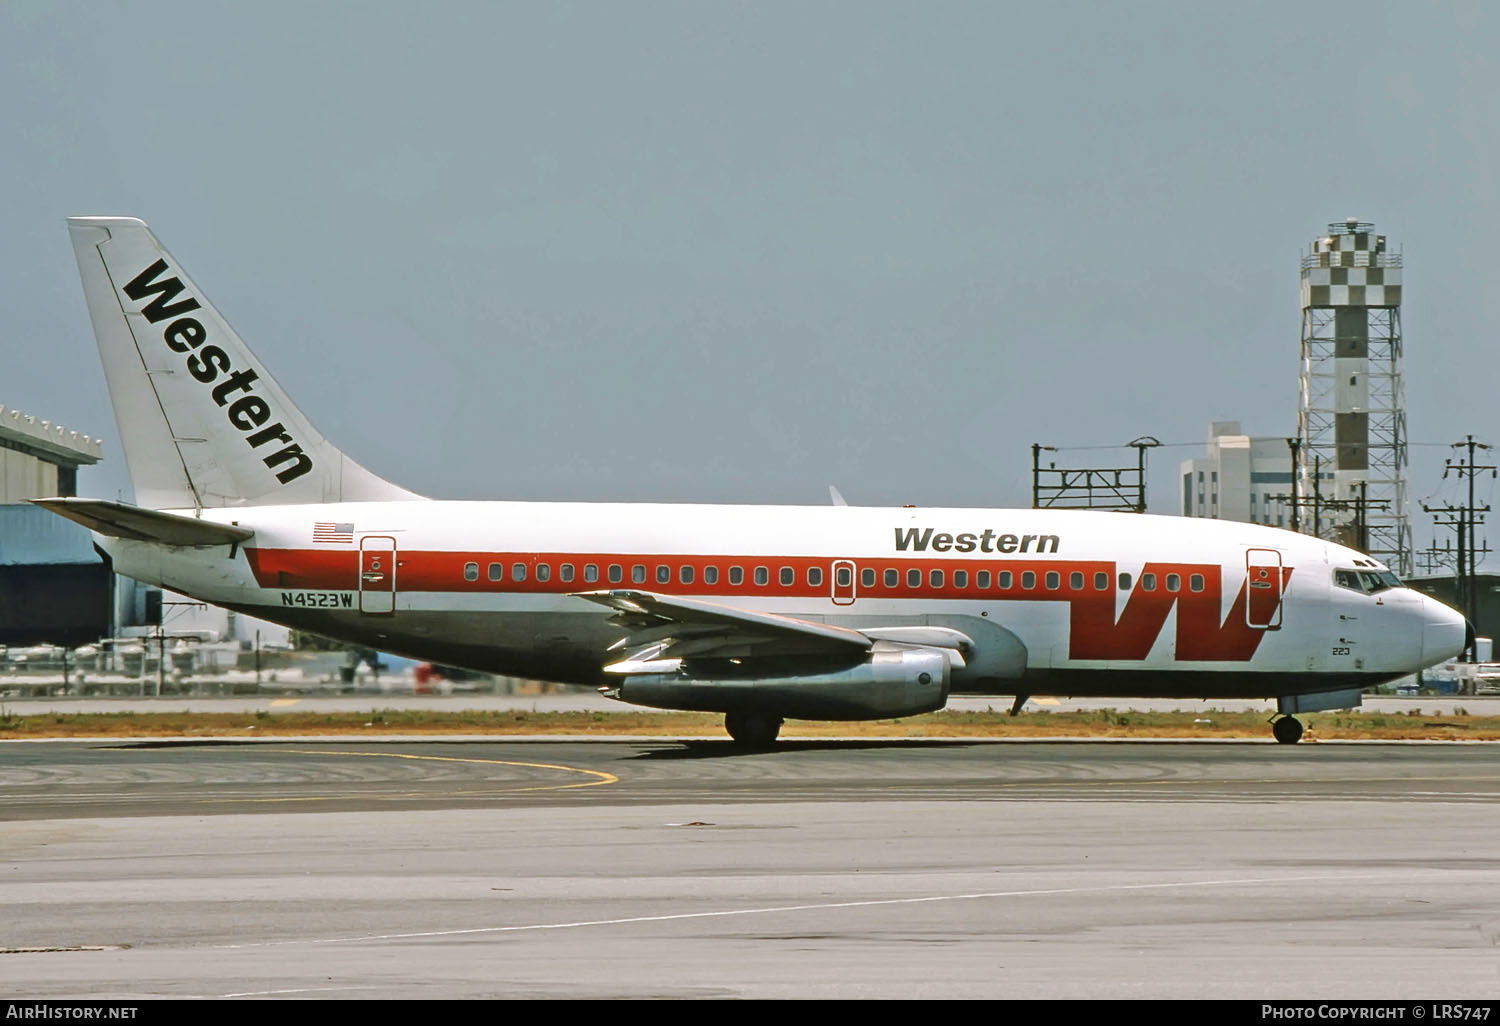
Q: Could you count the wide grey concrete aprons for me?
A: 1